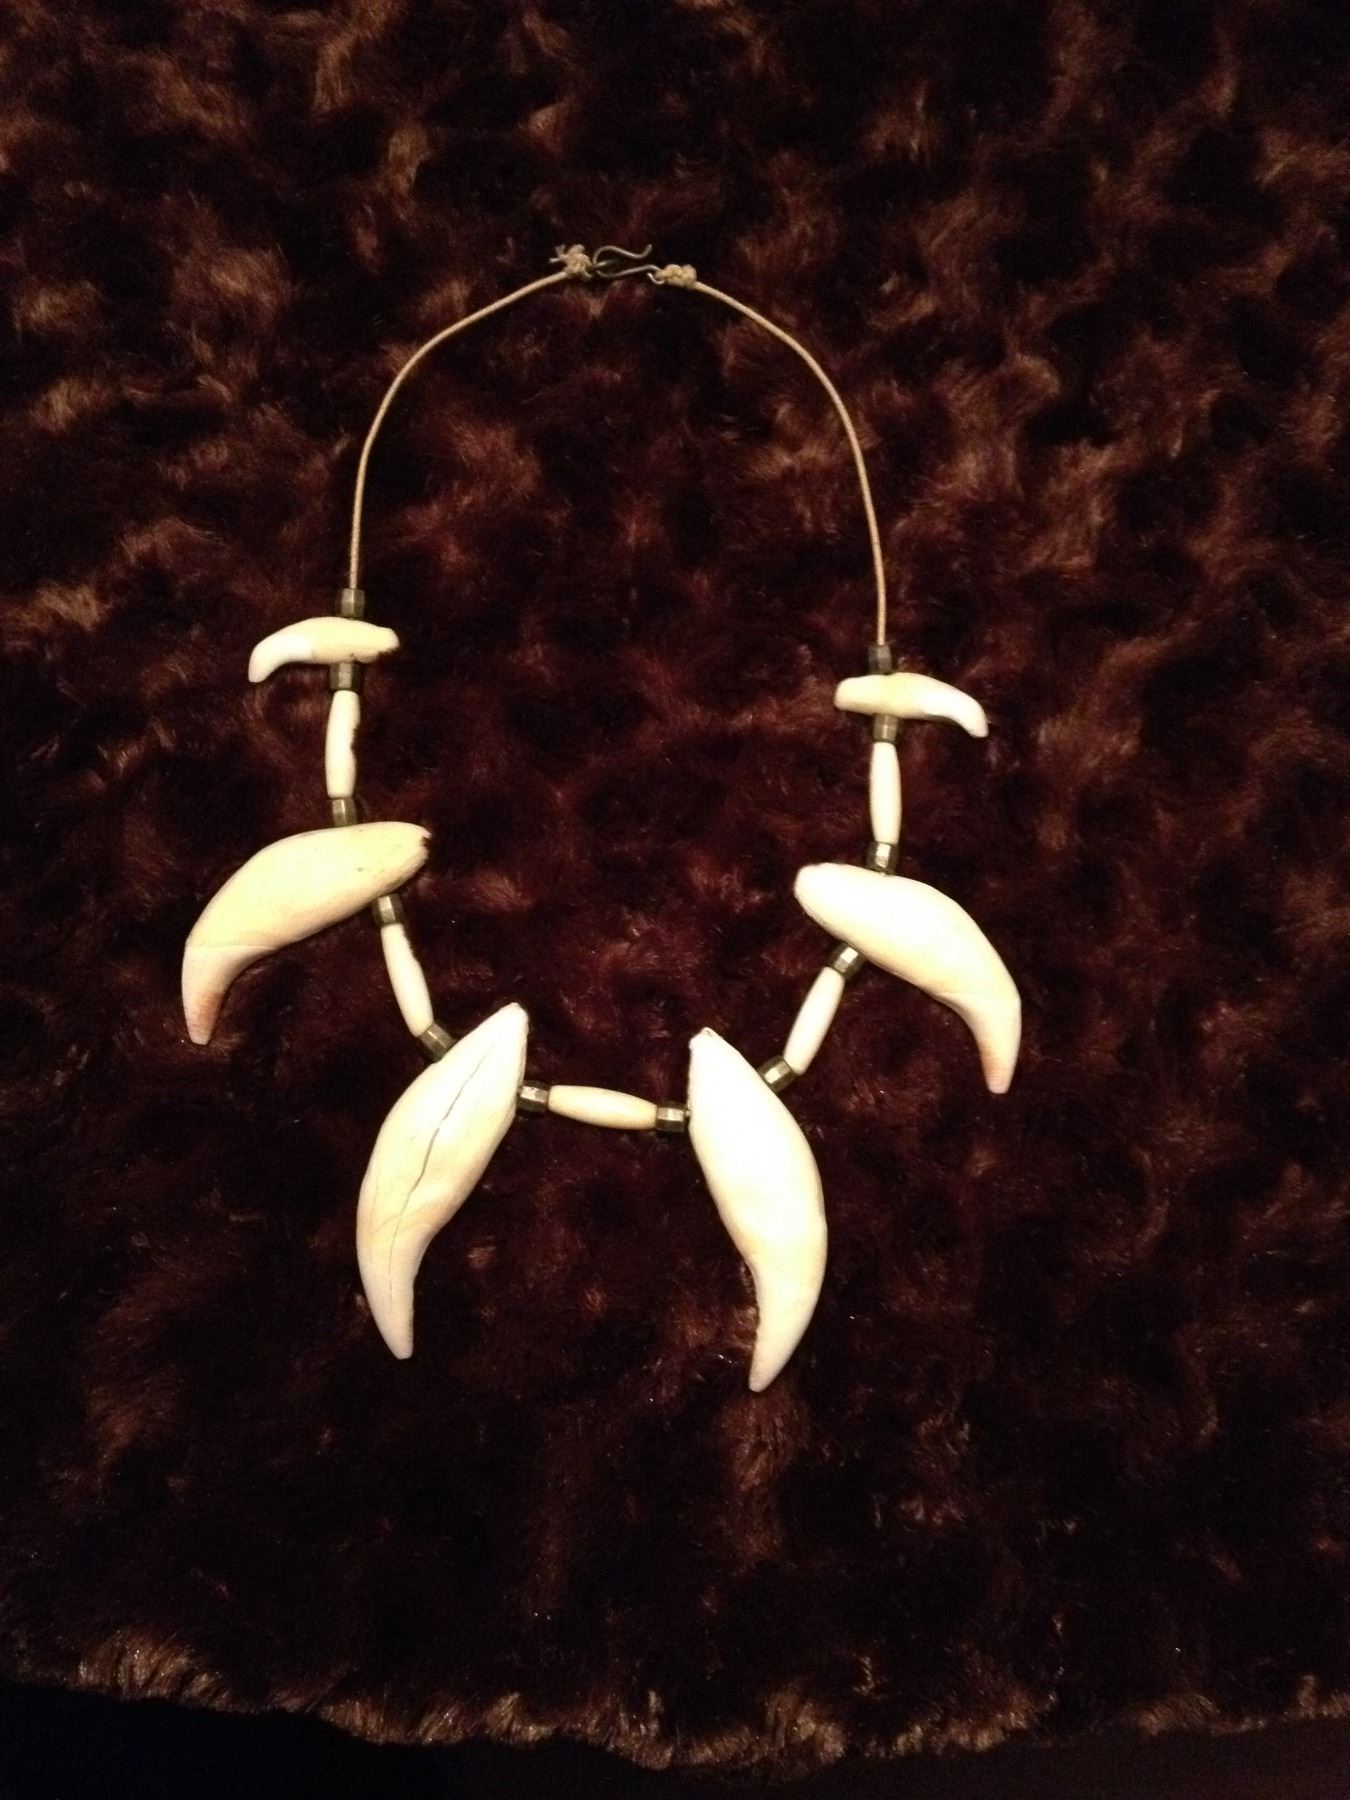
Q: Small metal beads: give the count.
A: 12